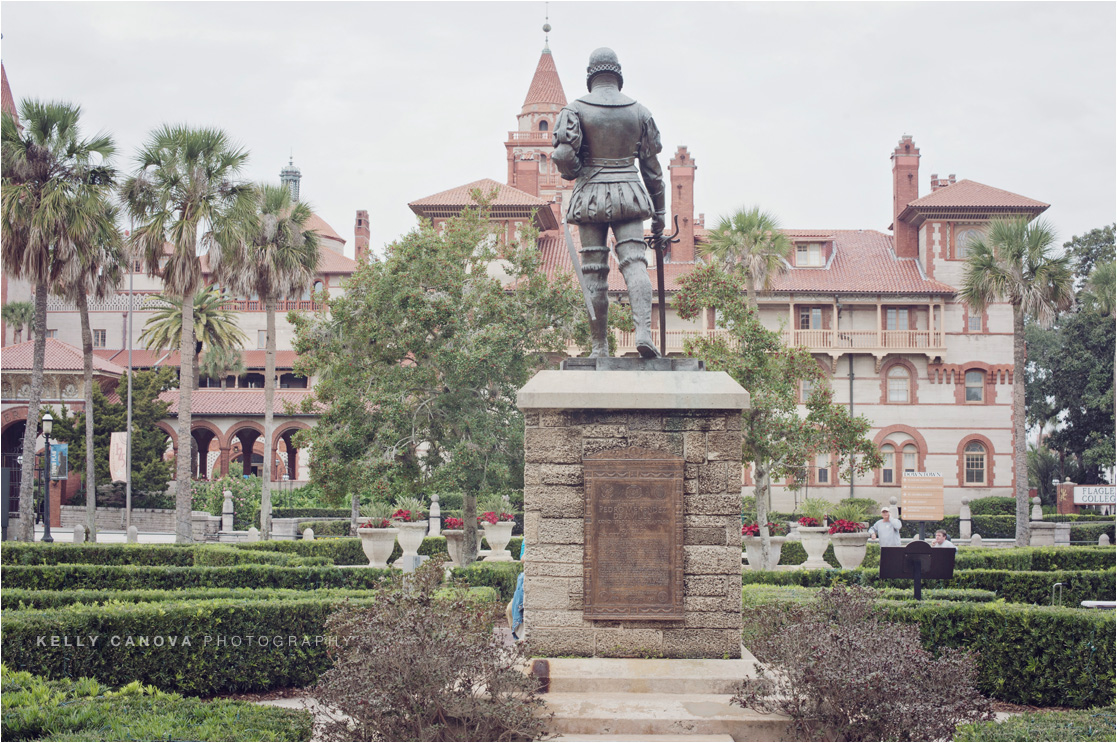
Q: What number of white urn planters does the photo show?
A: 7